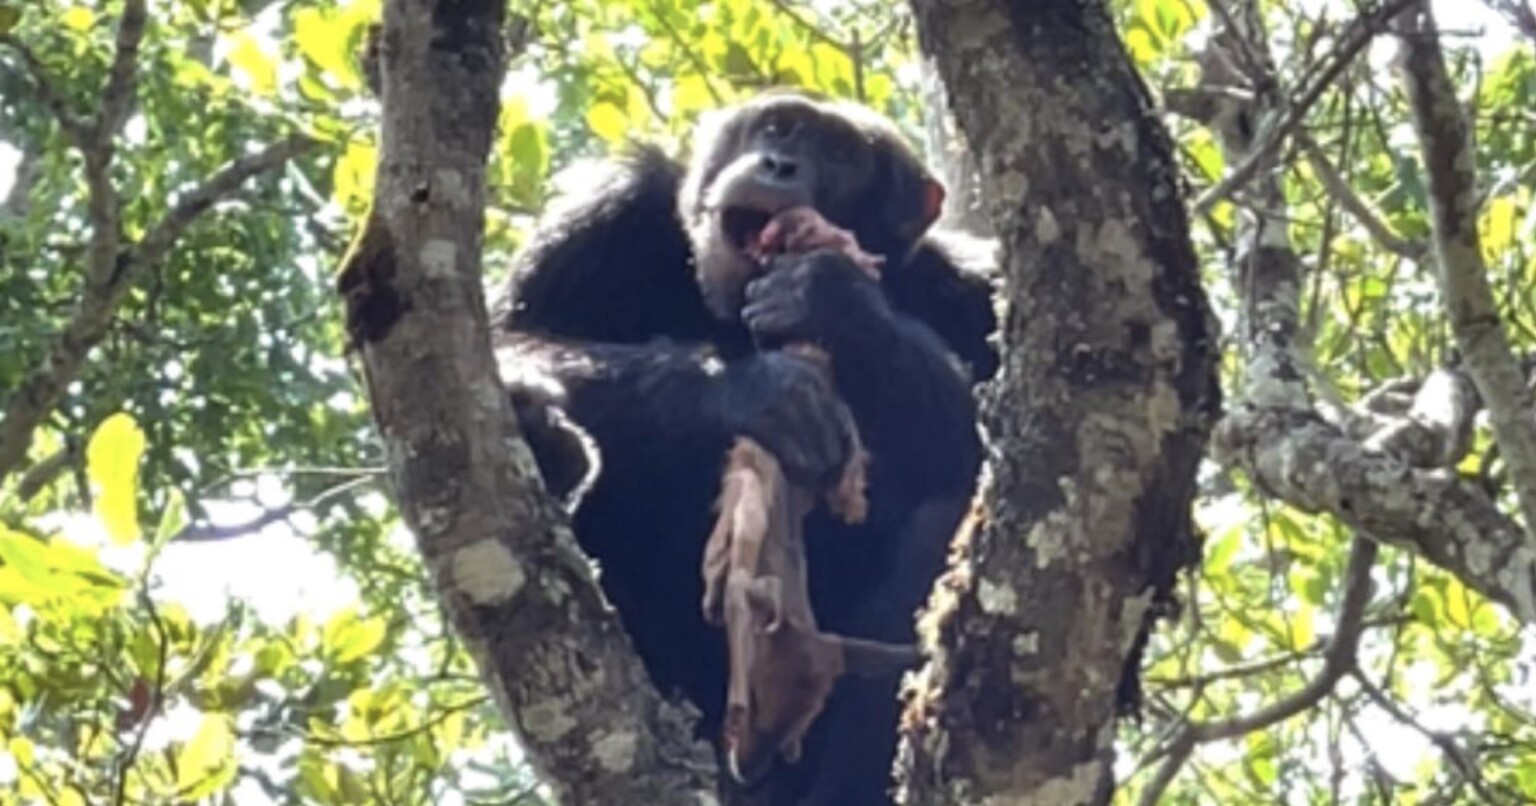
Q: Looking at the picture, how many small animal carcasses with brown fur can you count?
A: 1